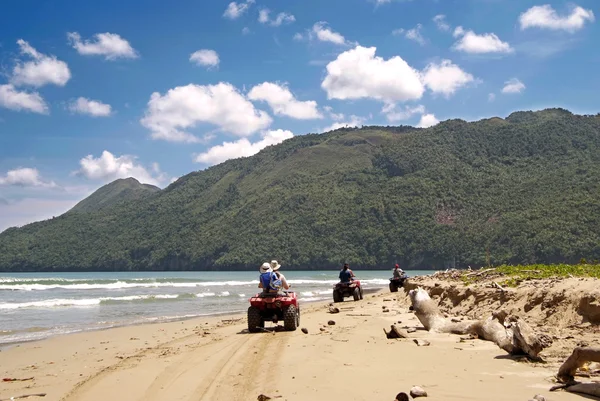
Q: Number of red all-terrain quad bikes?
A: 2